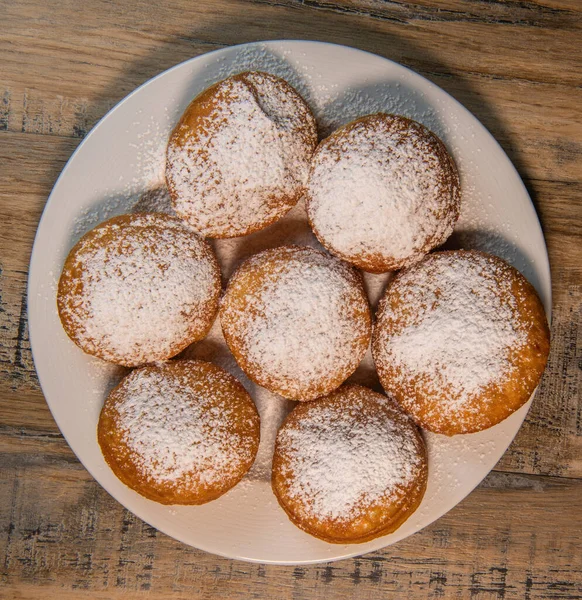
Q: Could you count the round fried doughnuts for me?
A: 7